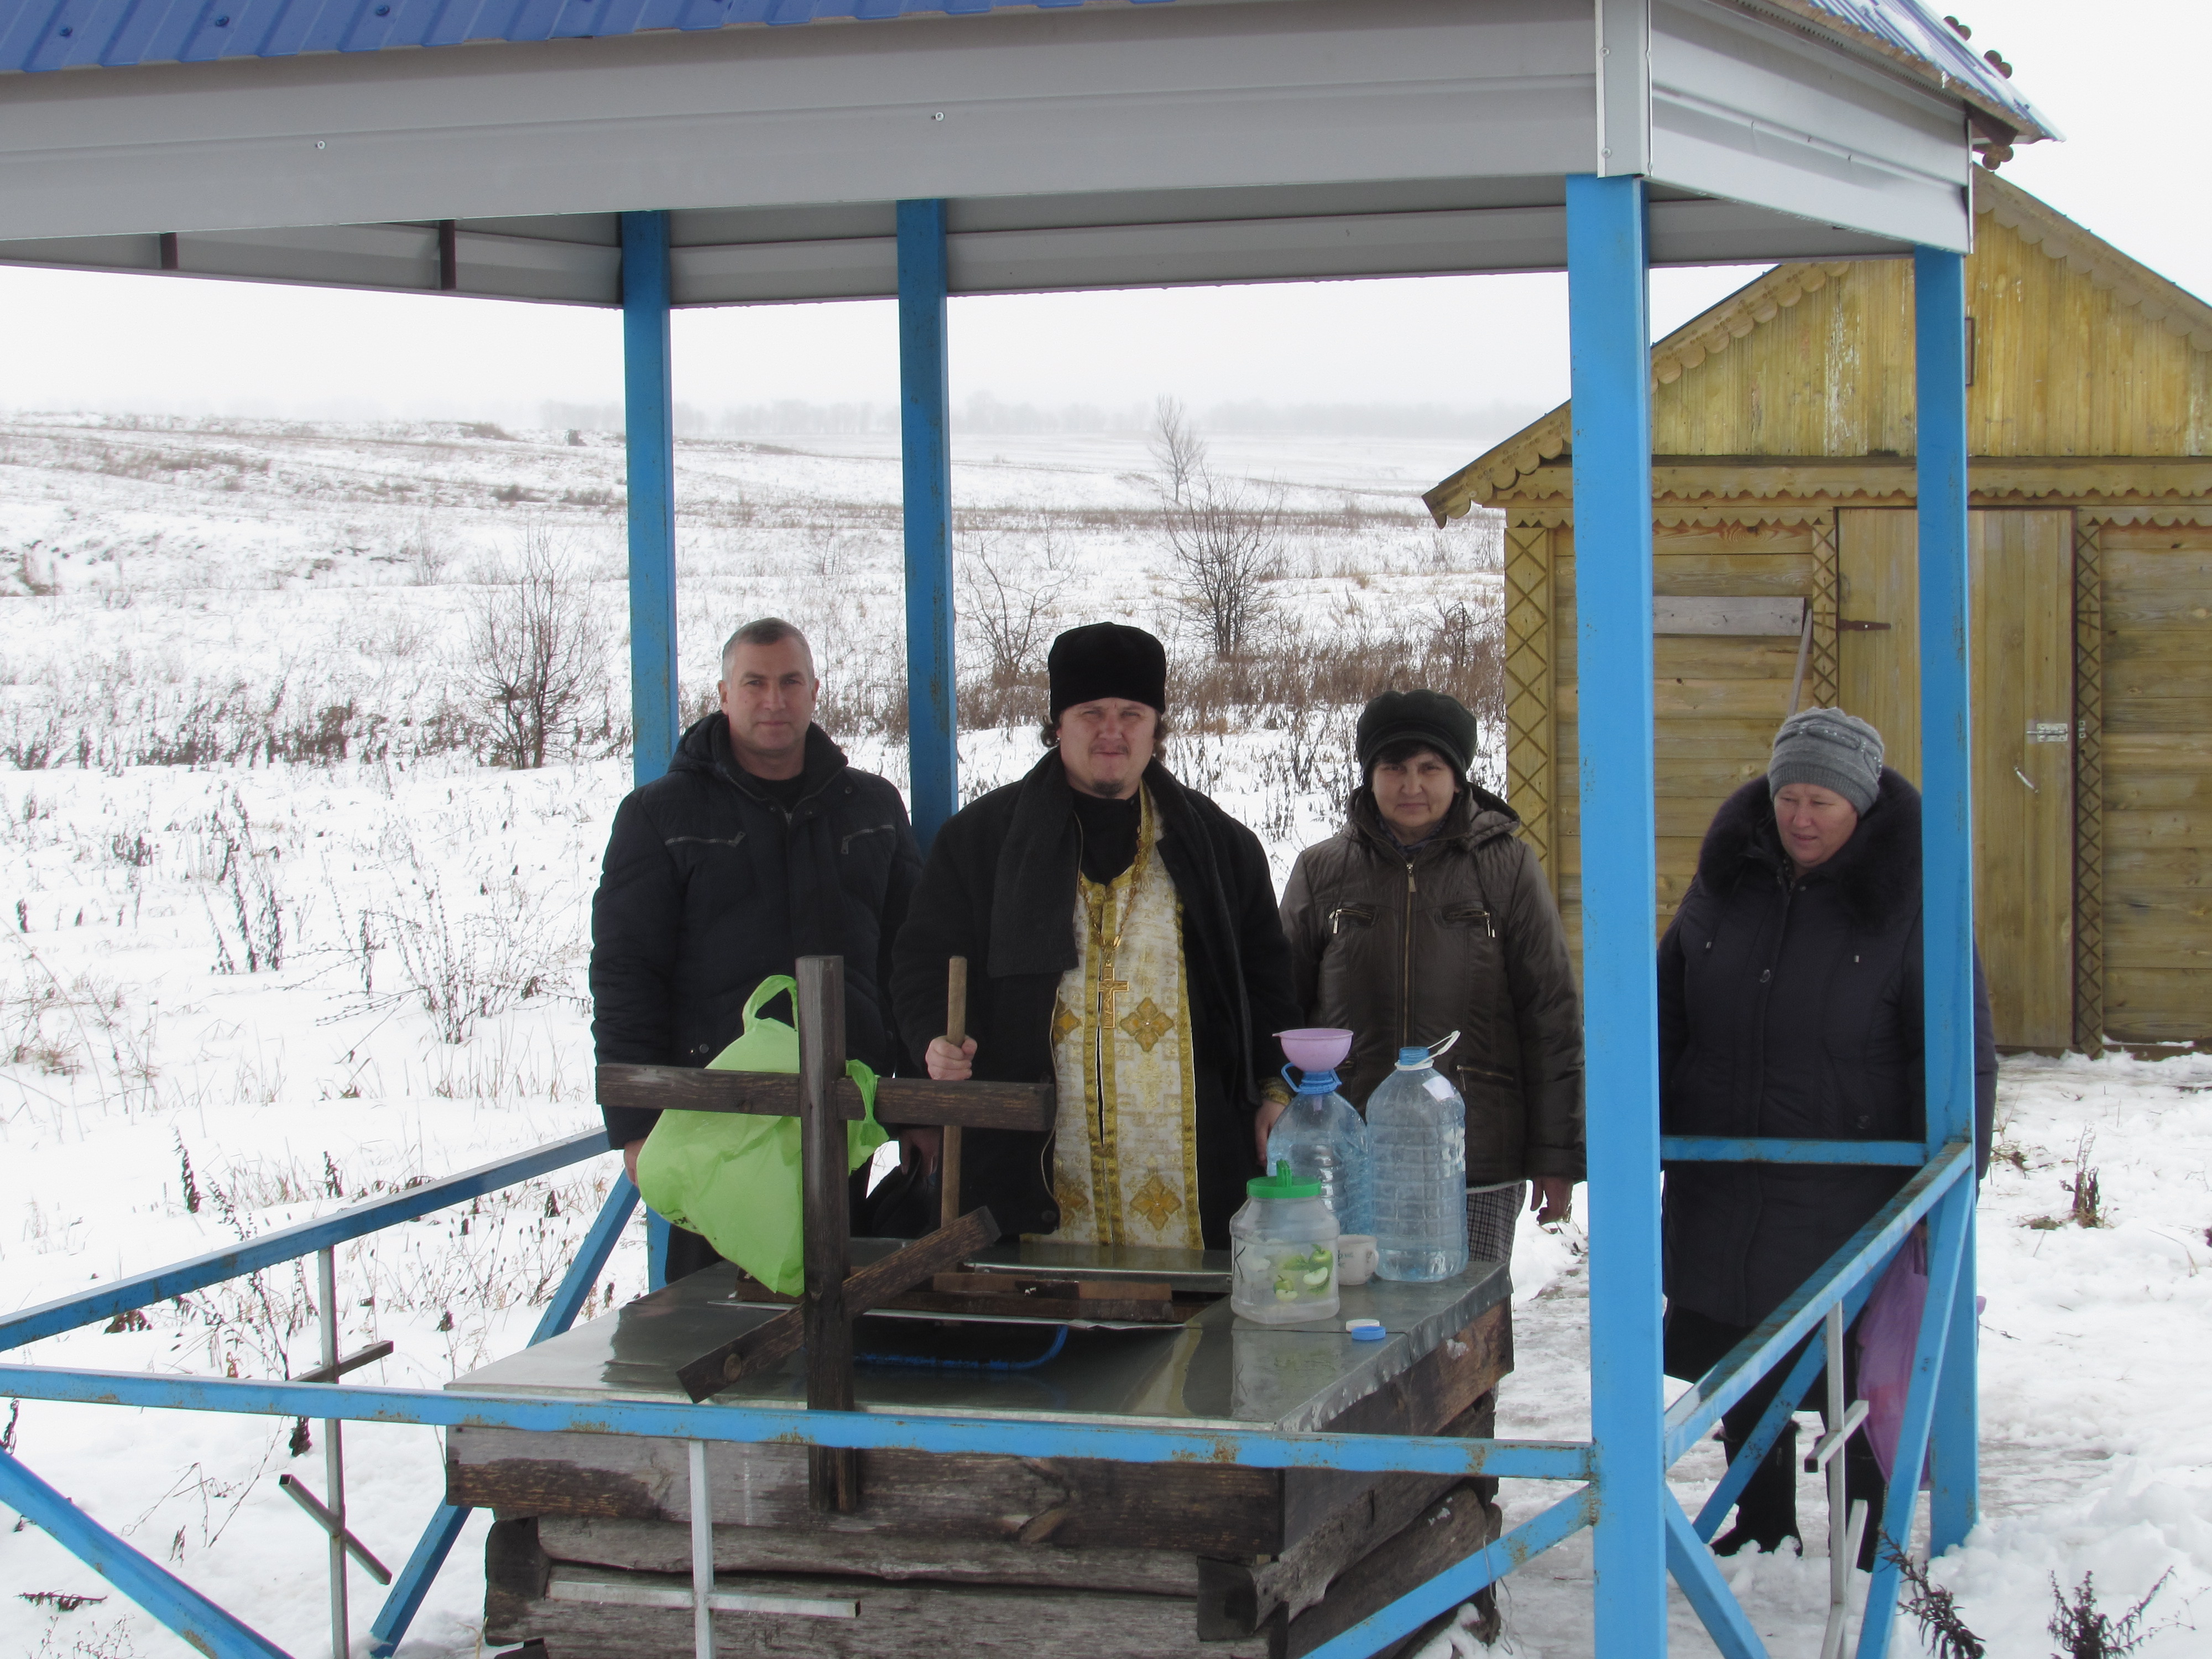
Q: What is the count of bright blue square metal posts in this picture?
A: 4